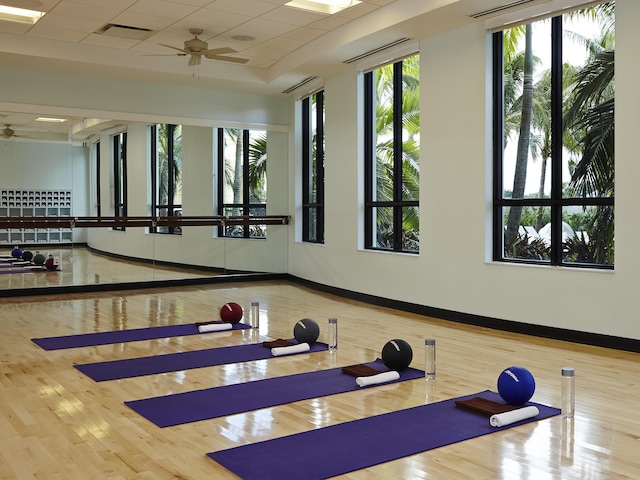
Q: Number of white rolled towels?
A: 4